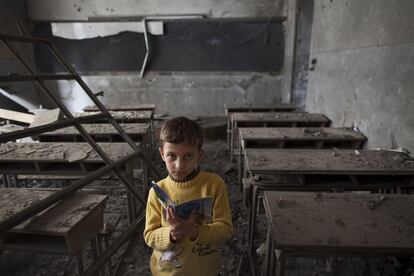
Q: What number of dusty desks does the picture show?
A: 10